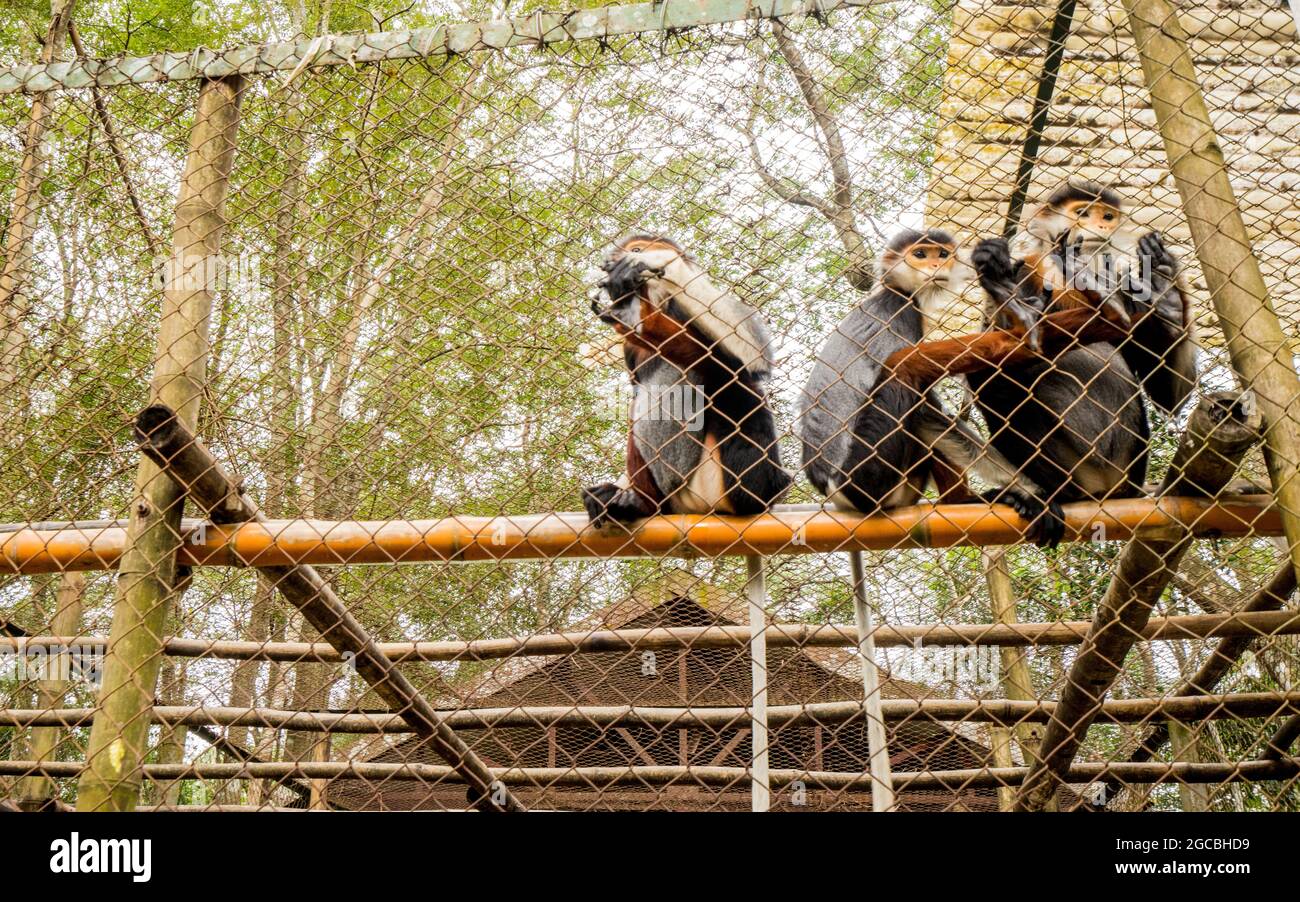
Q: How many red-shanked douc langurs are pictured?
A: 3